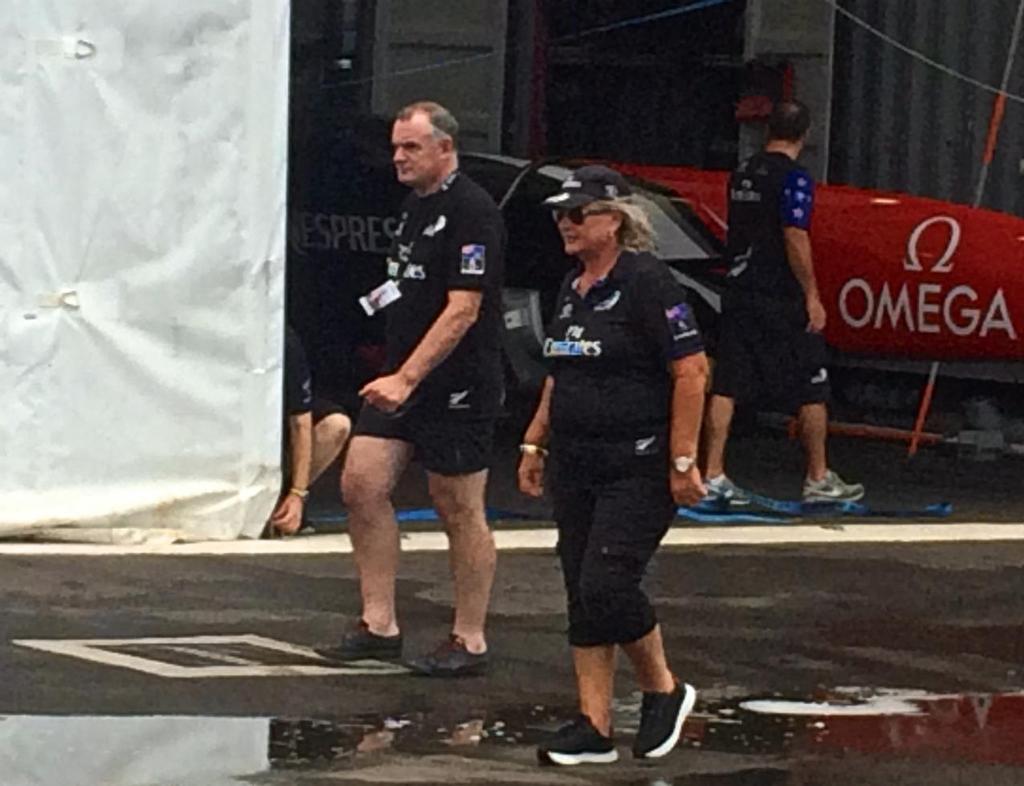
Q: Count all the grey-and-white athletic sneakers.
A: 2